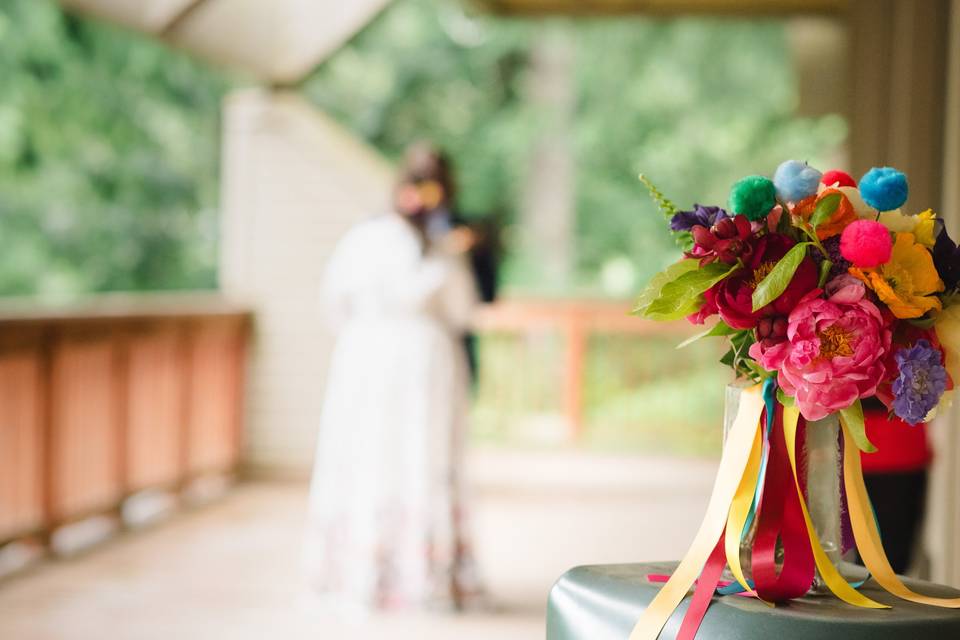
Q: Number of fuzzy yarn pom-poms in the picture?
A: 5